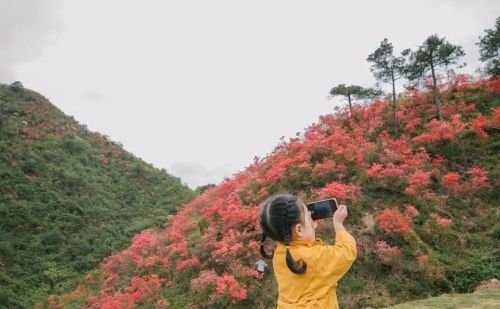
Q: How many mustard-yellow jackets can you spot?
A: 1